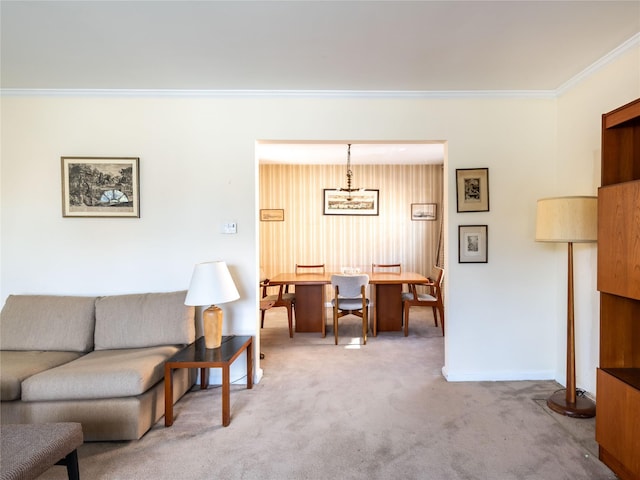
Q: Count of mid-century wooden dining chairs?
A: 5